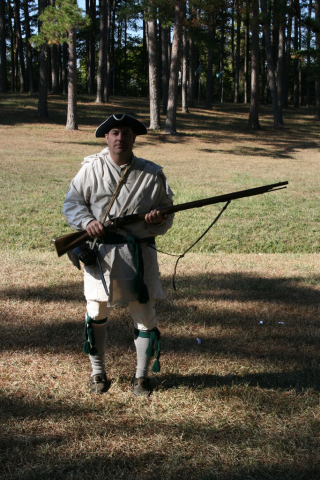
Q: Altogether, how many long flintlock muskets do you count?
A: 1